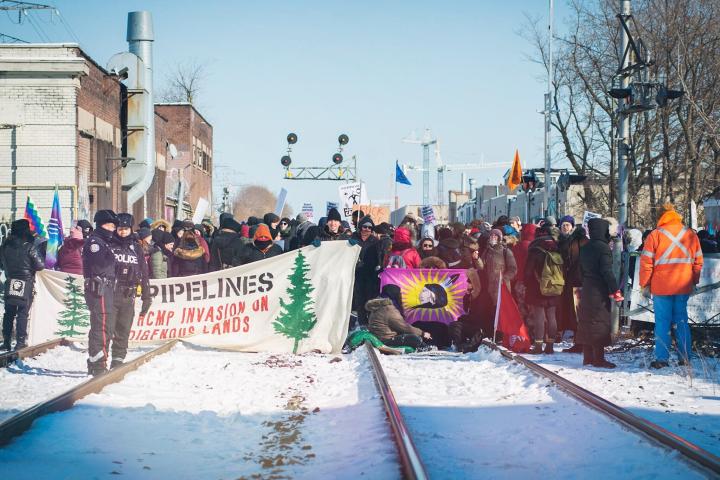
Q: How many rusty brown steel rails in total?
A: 4